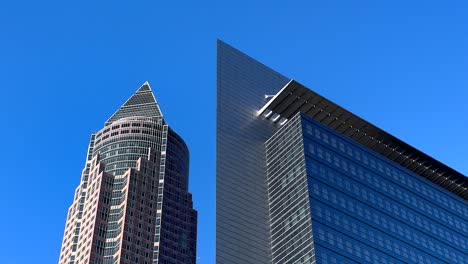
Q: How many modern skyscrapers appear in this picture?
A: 2